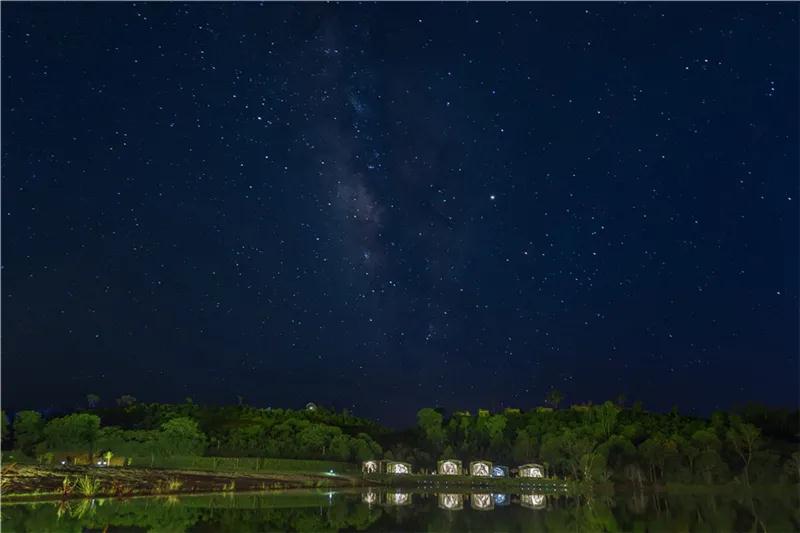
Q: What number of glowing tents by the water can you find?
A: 6